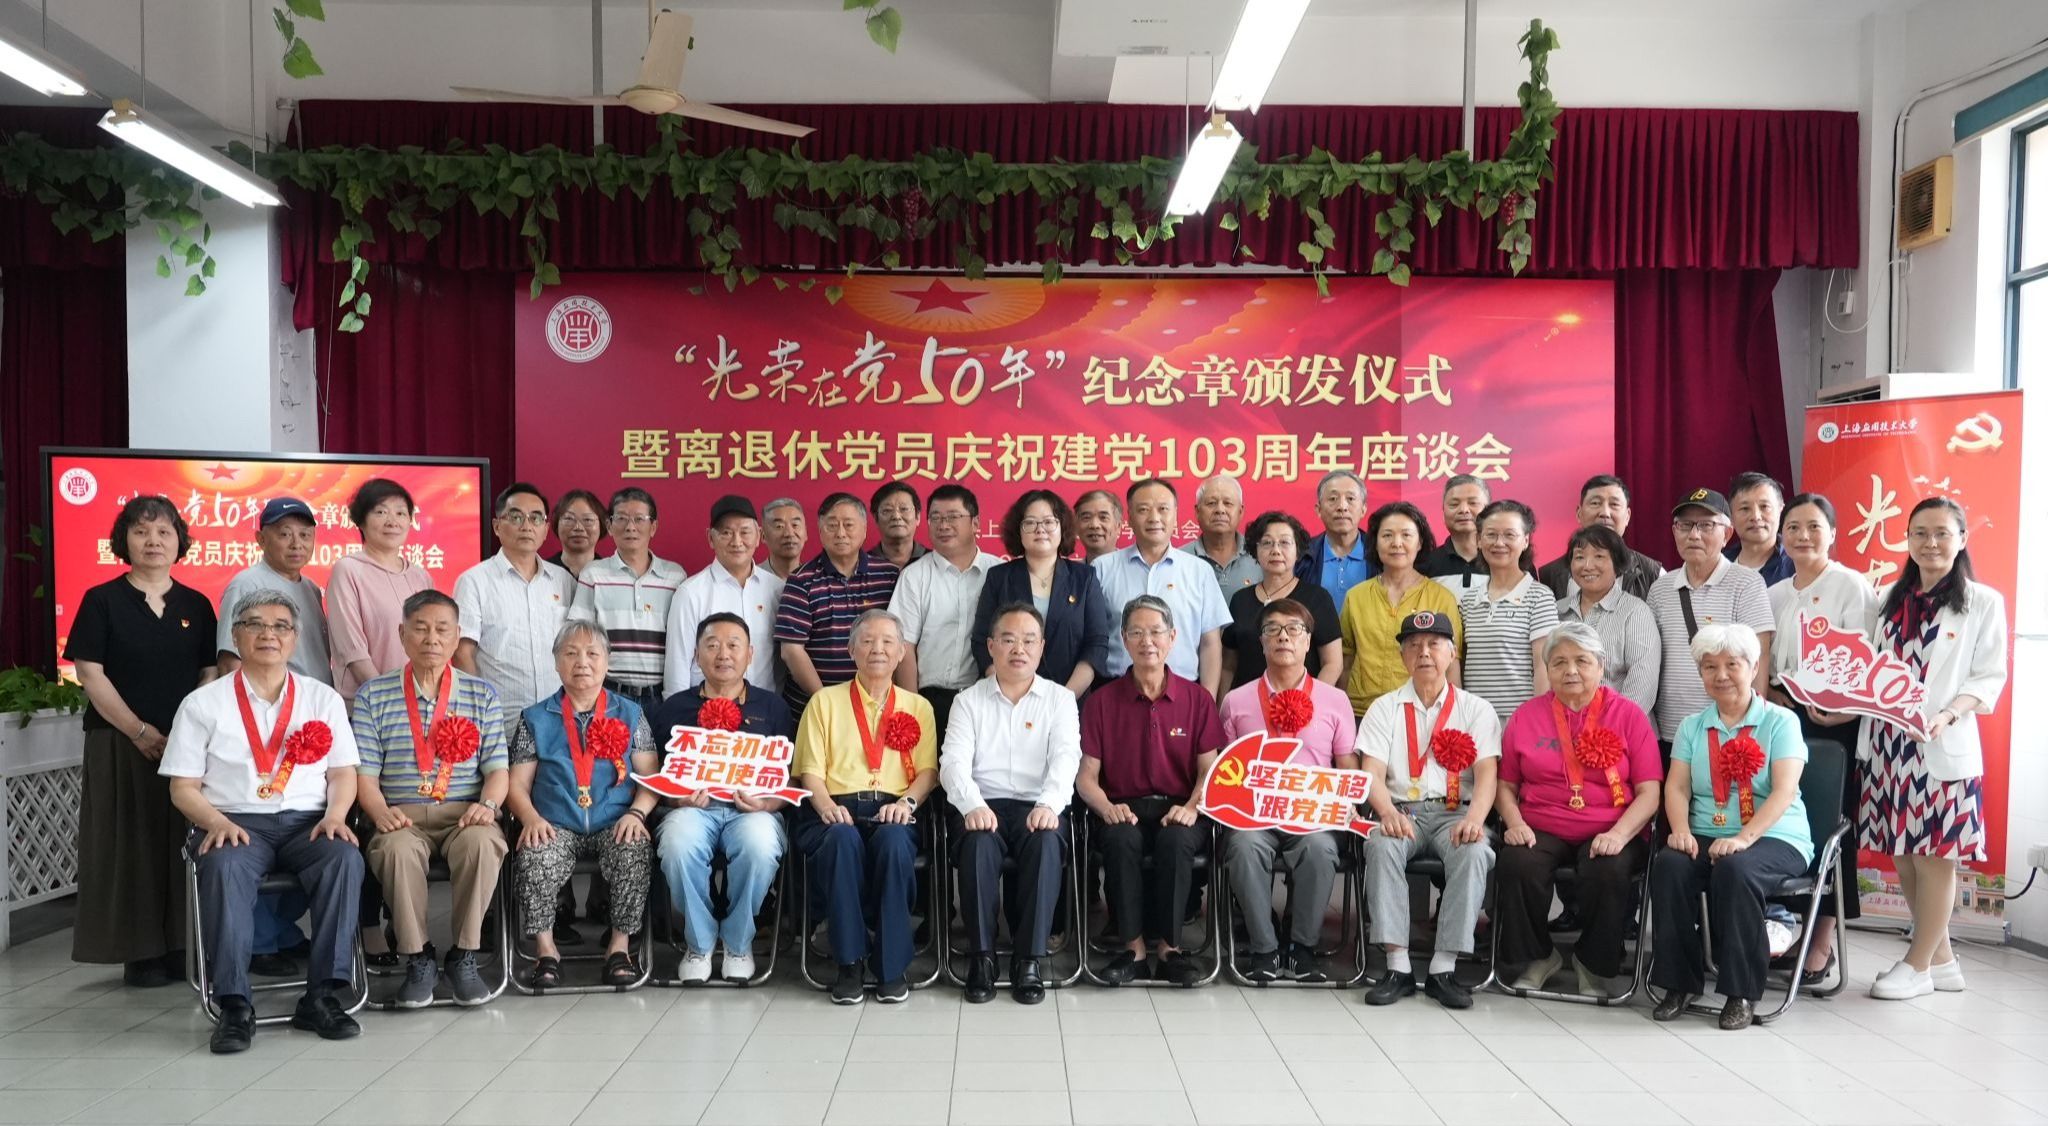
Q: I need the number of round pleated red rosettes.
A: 9